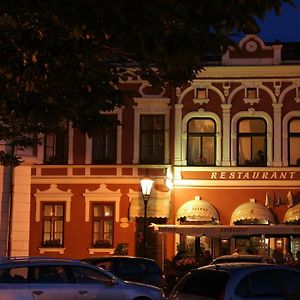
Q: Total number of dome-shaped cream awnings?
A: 3